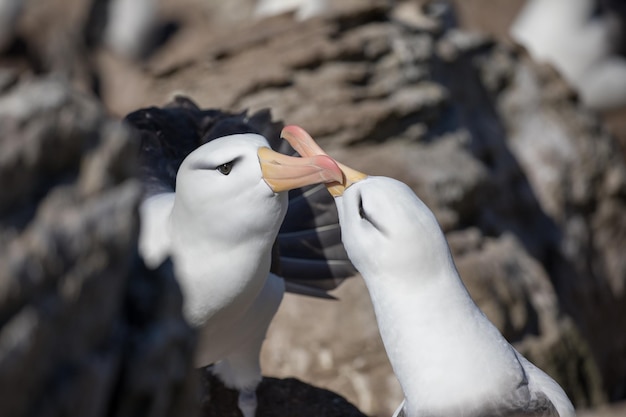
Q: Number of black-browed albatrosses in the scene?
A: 2